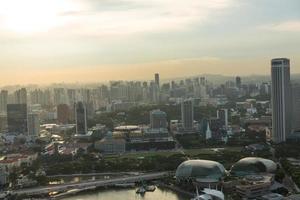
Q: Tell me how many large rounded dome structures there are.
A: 2